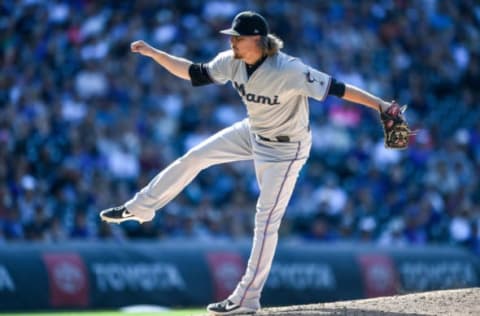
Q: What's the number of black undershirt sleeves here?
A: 2